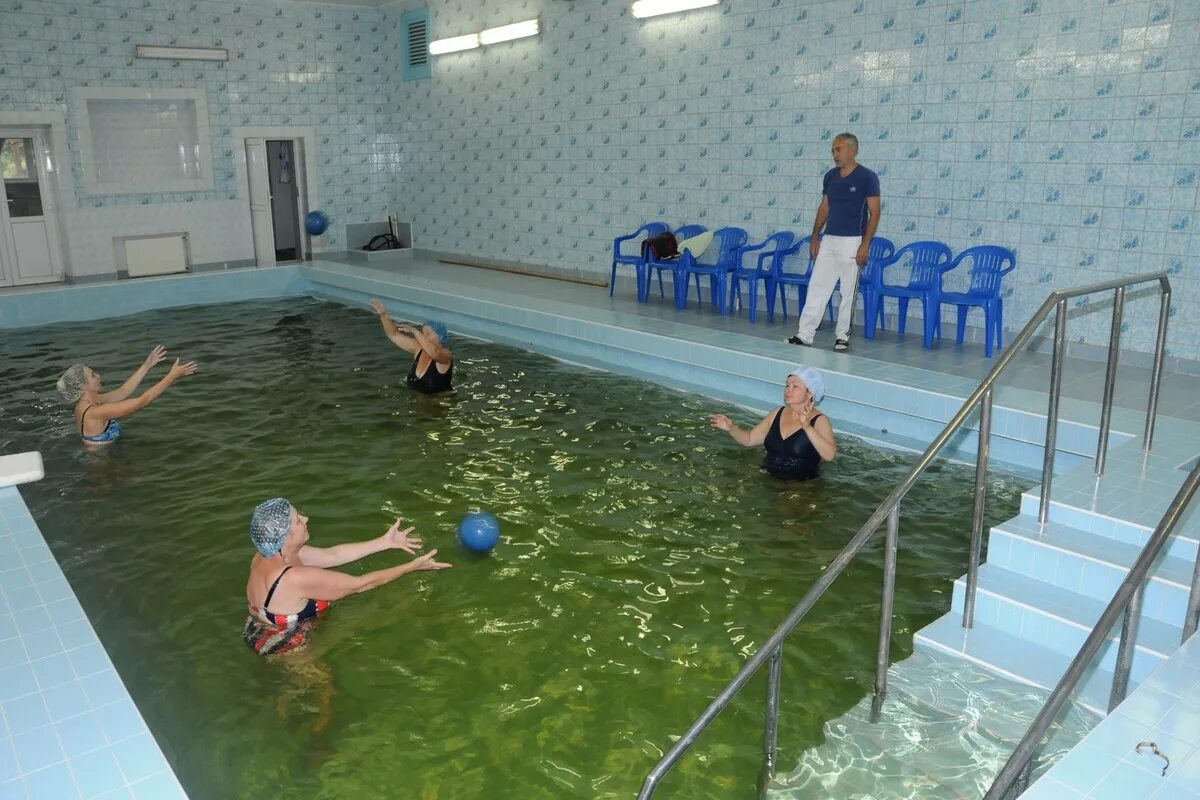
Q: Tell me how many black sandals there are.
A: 2